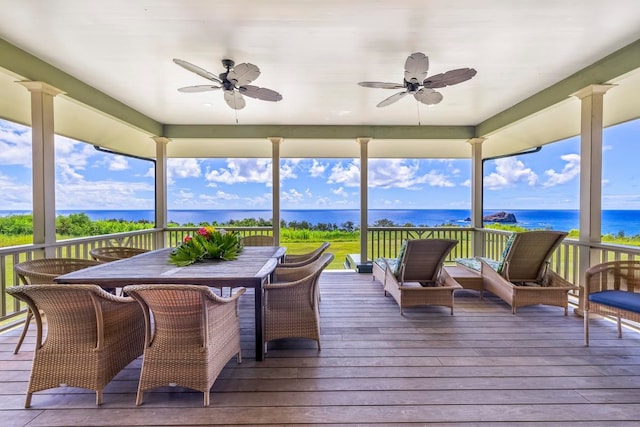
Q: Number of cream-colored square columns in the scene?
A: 6